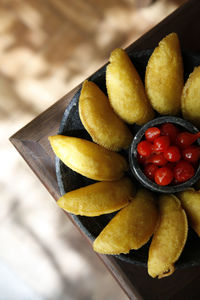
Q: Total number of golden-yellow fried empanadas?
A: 9